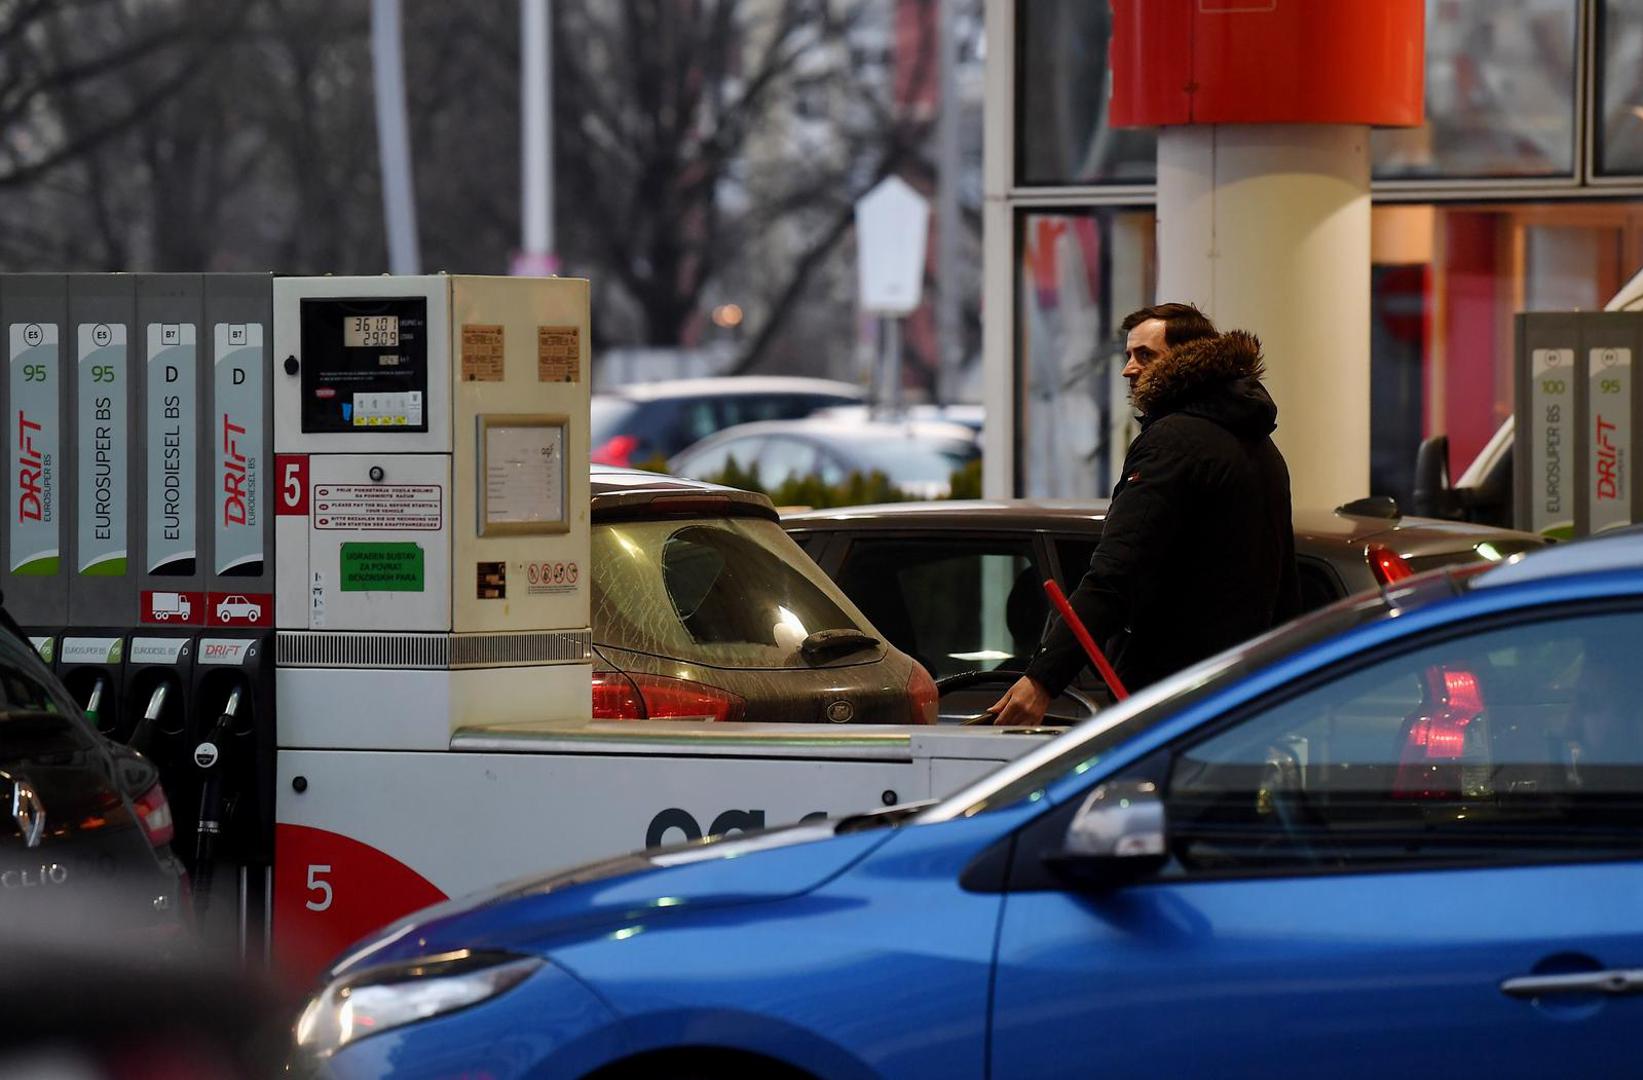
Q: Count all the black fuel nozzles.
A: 2